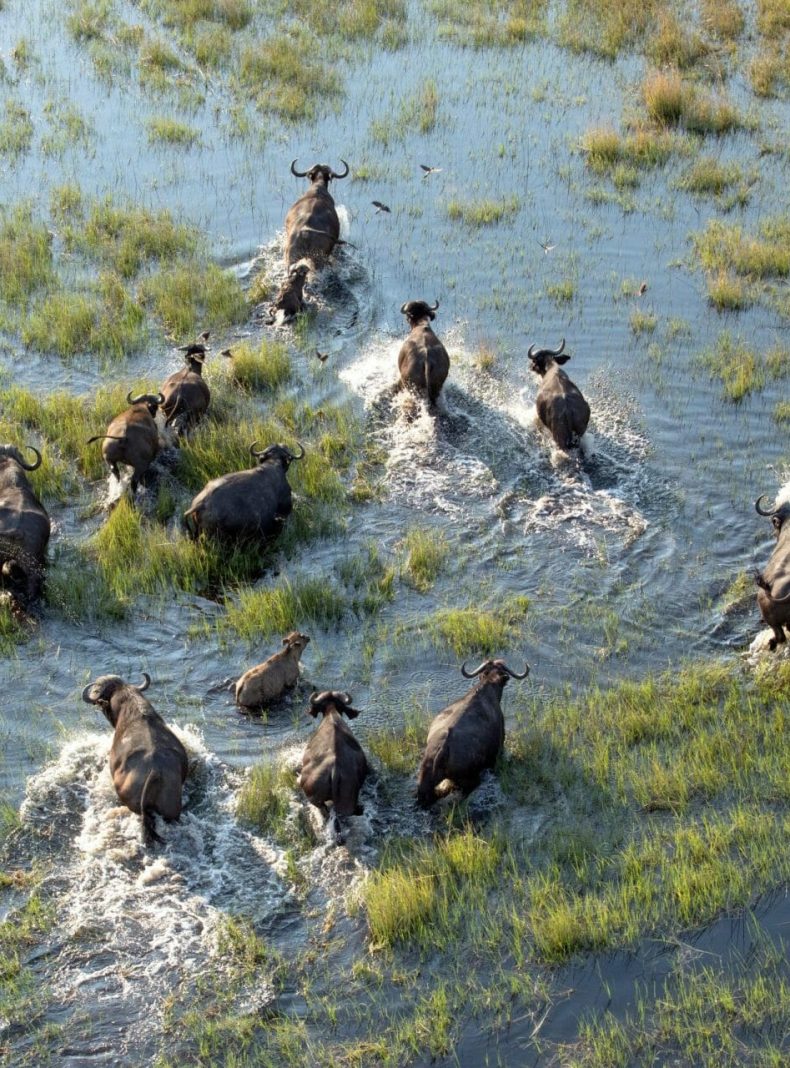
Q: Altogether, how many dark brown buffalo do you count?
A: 12